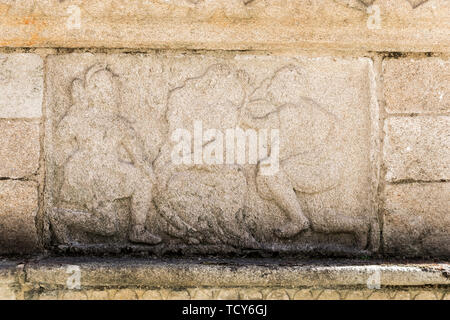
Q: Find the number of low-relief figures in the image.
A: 3